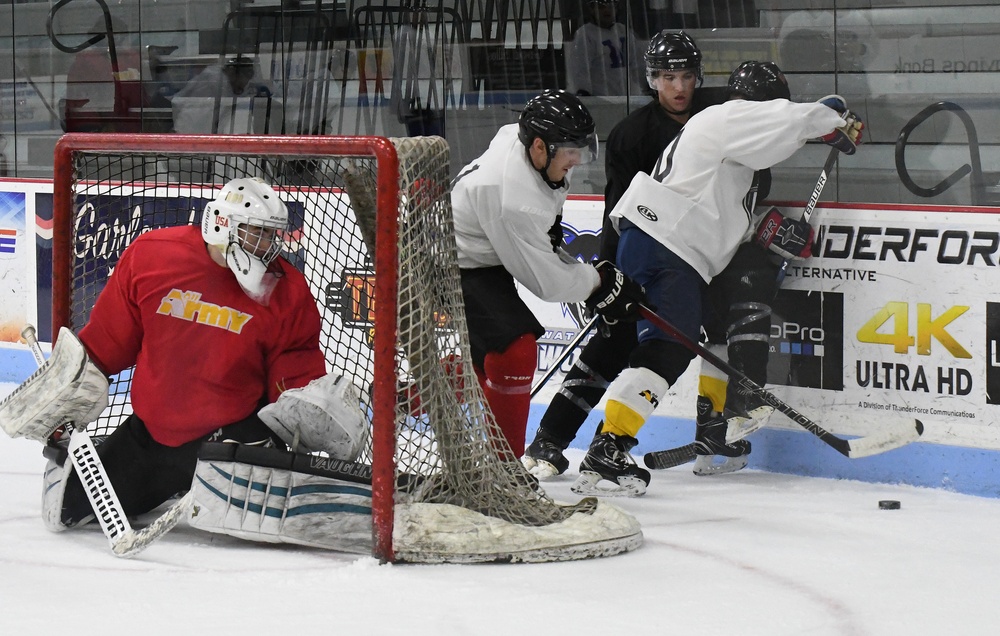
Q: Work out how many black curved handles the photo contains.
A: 2